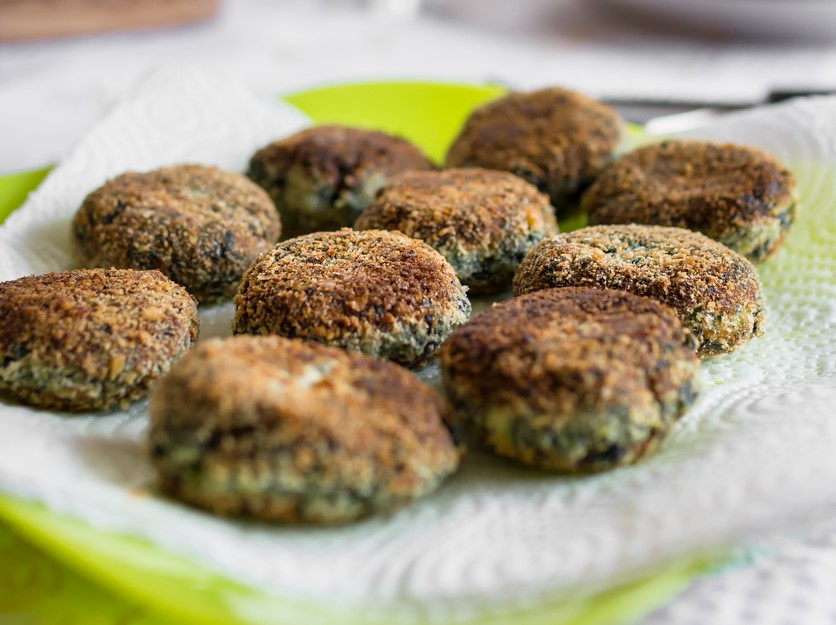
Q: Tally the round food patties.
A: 10